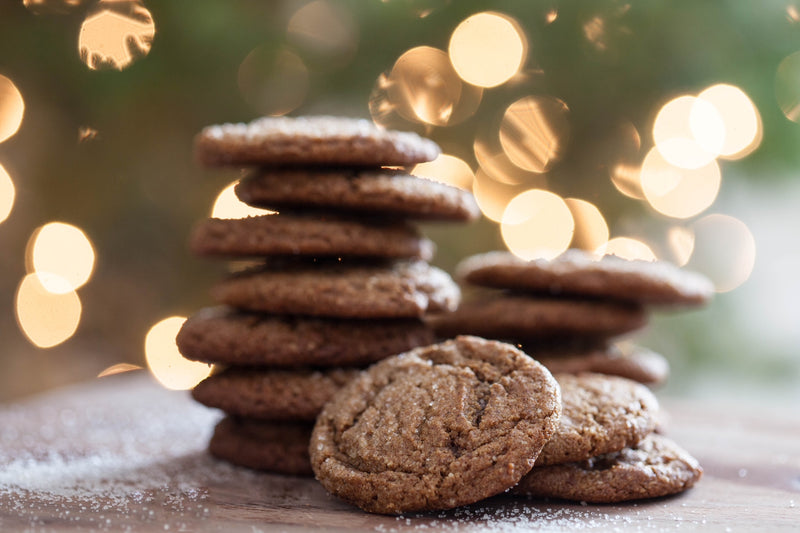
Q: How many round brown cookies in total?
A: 13